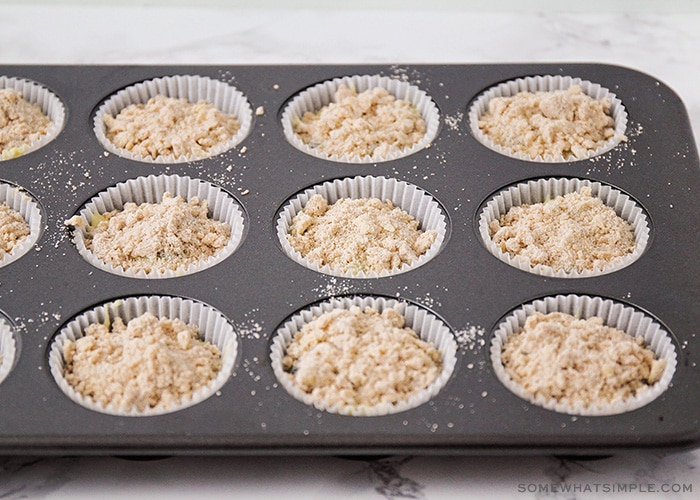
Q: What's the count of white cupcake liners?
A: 12